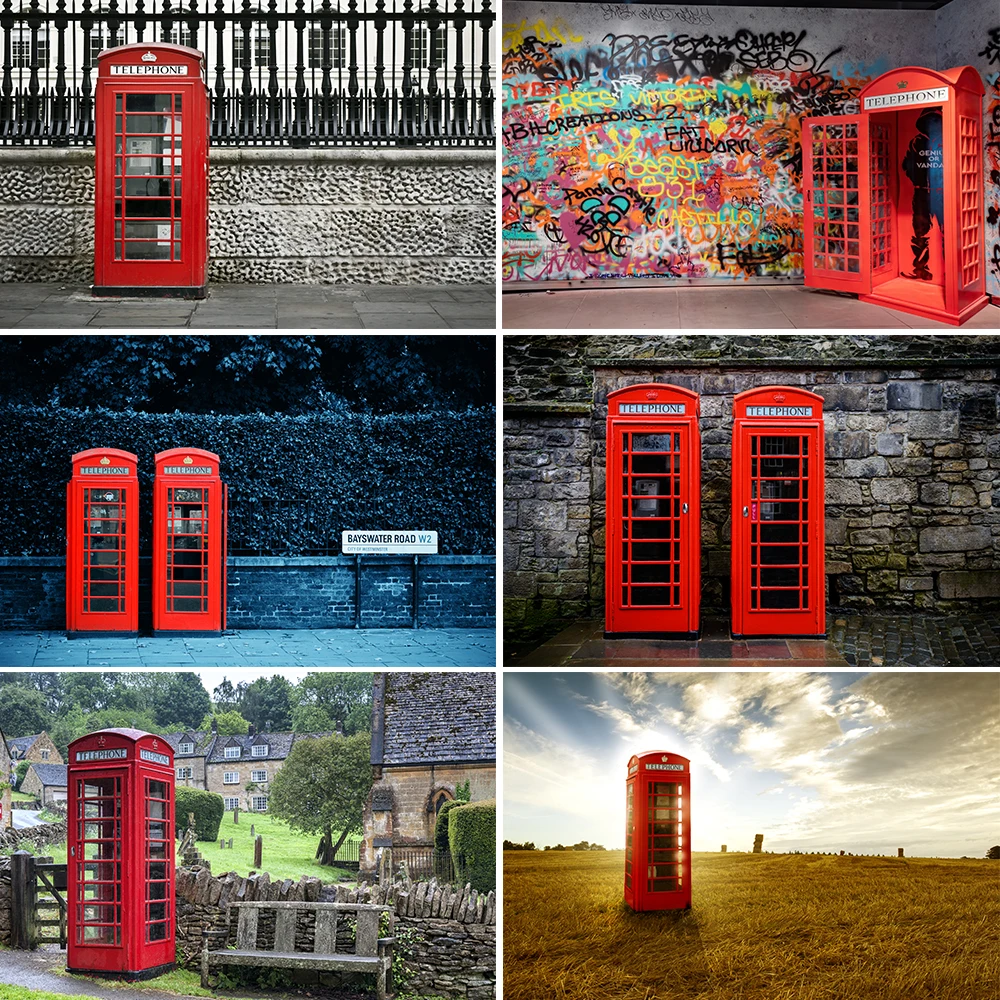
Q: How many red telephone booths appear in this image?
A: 8